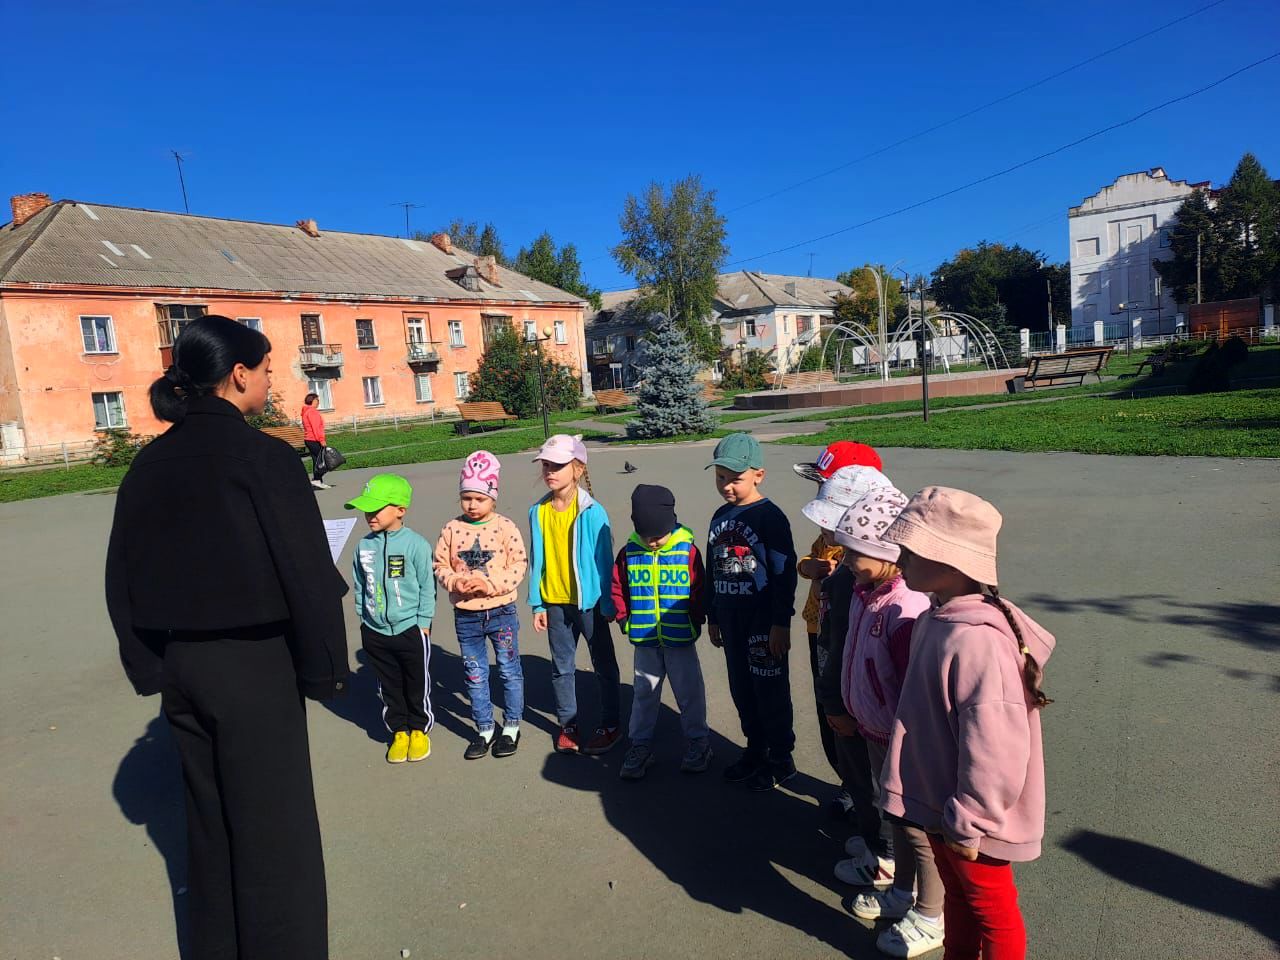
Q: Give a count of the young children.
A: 9